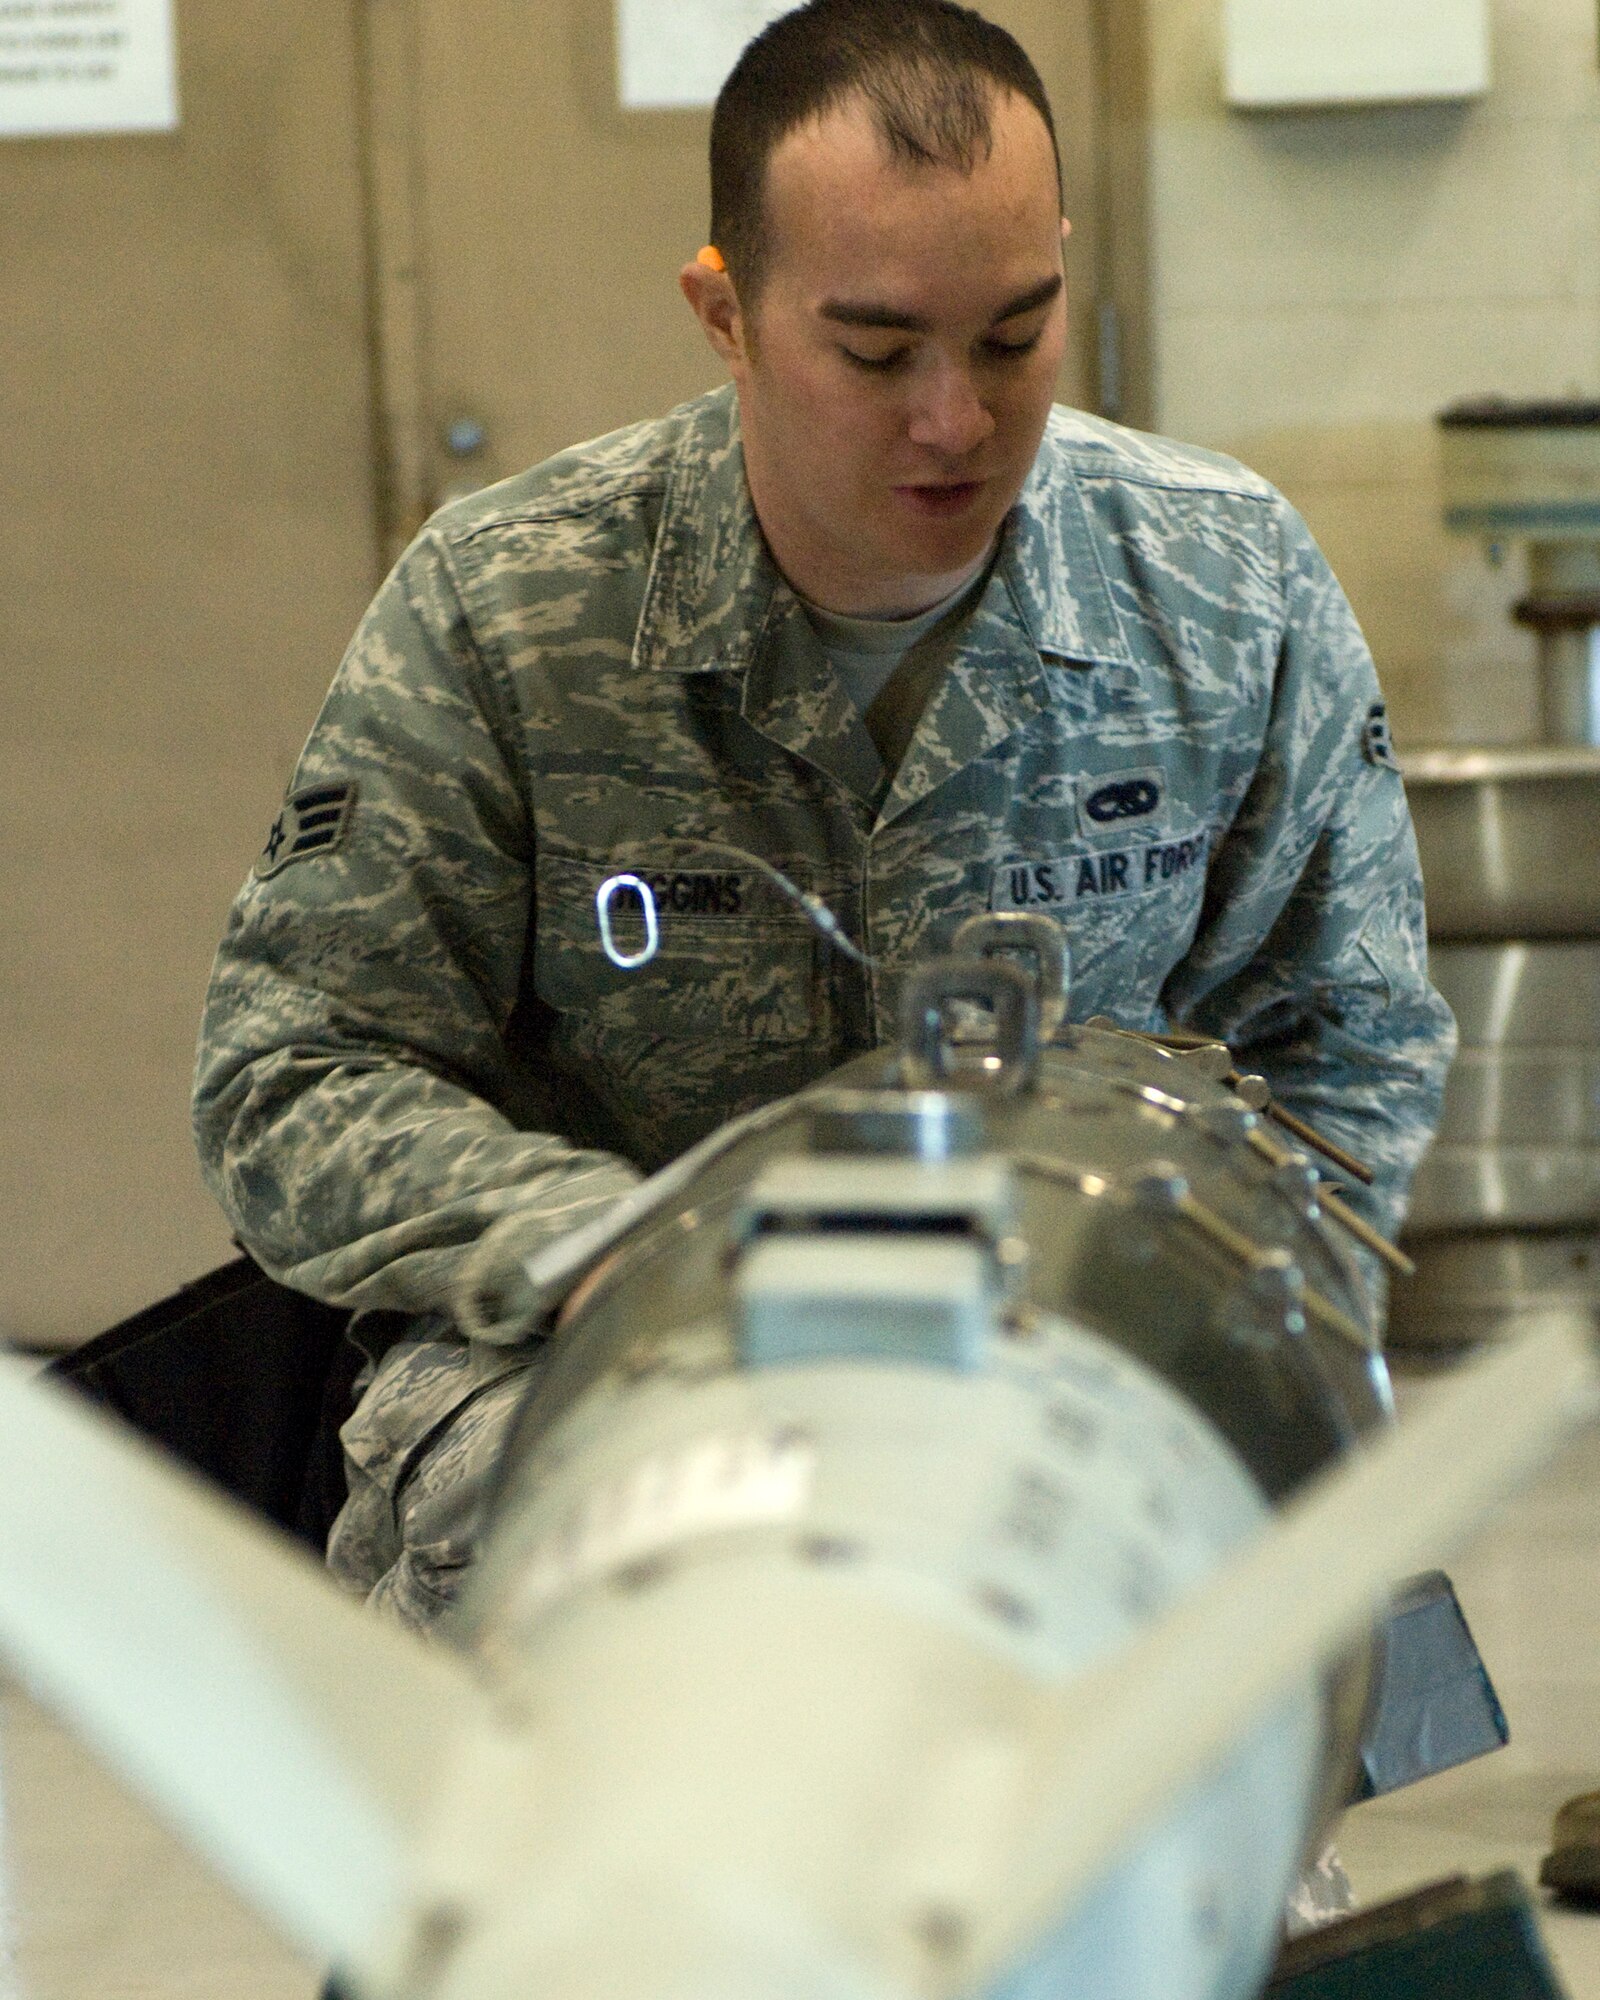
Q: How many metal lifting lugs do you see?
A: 2